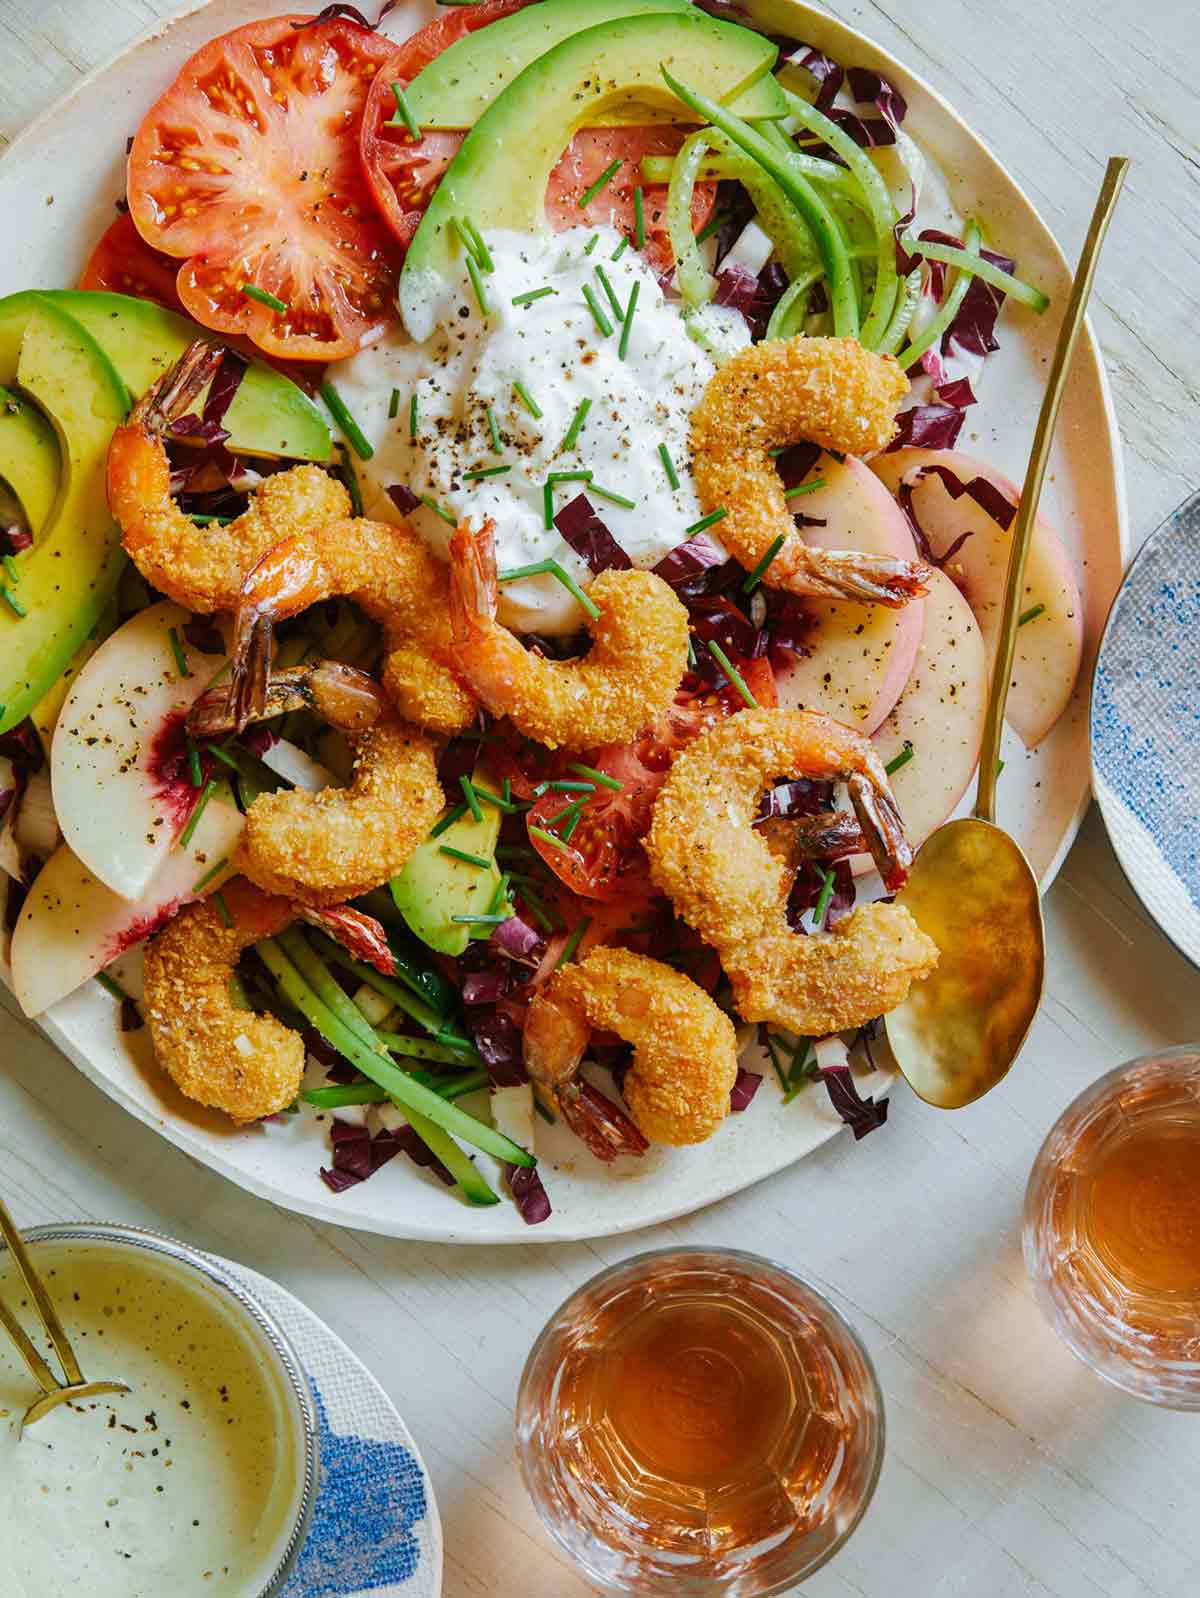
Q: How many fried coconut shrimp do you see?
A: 9